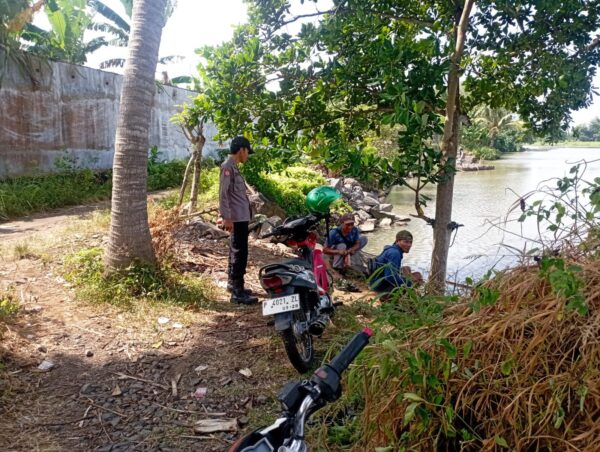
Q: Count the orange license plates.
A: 0